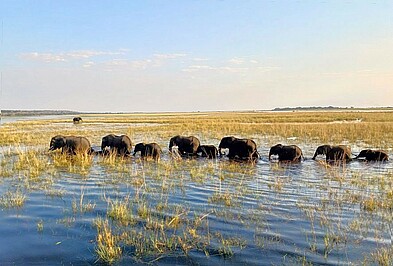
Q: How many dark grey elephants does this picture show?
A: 10